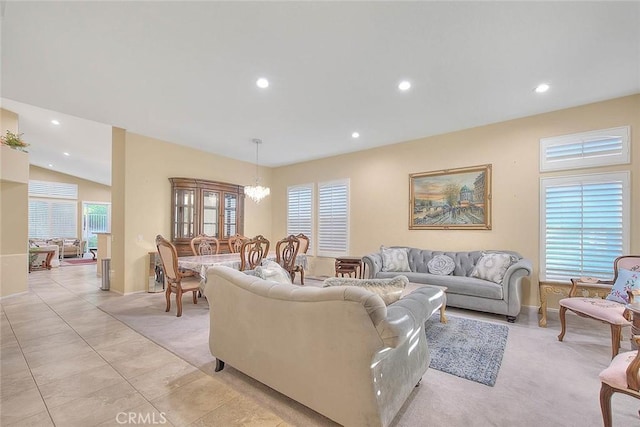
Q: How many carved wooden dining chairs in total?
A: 6